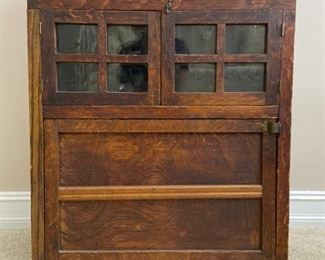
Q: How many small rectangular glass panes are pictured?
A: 8